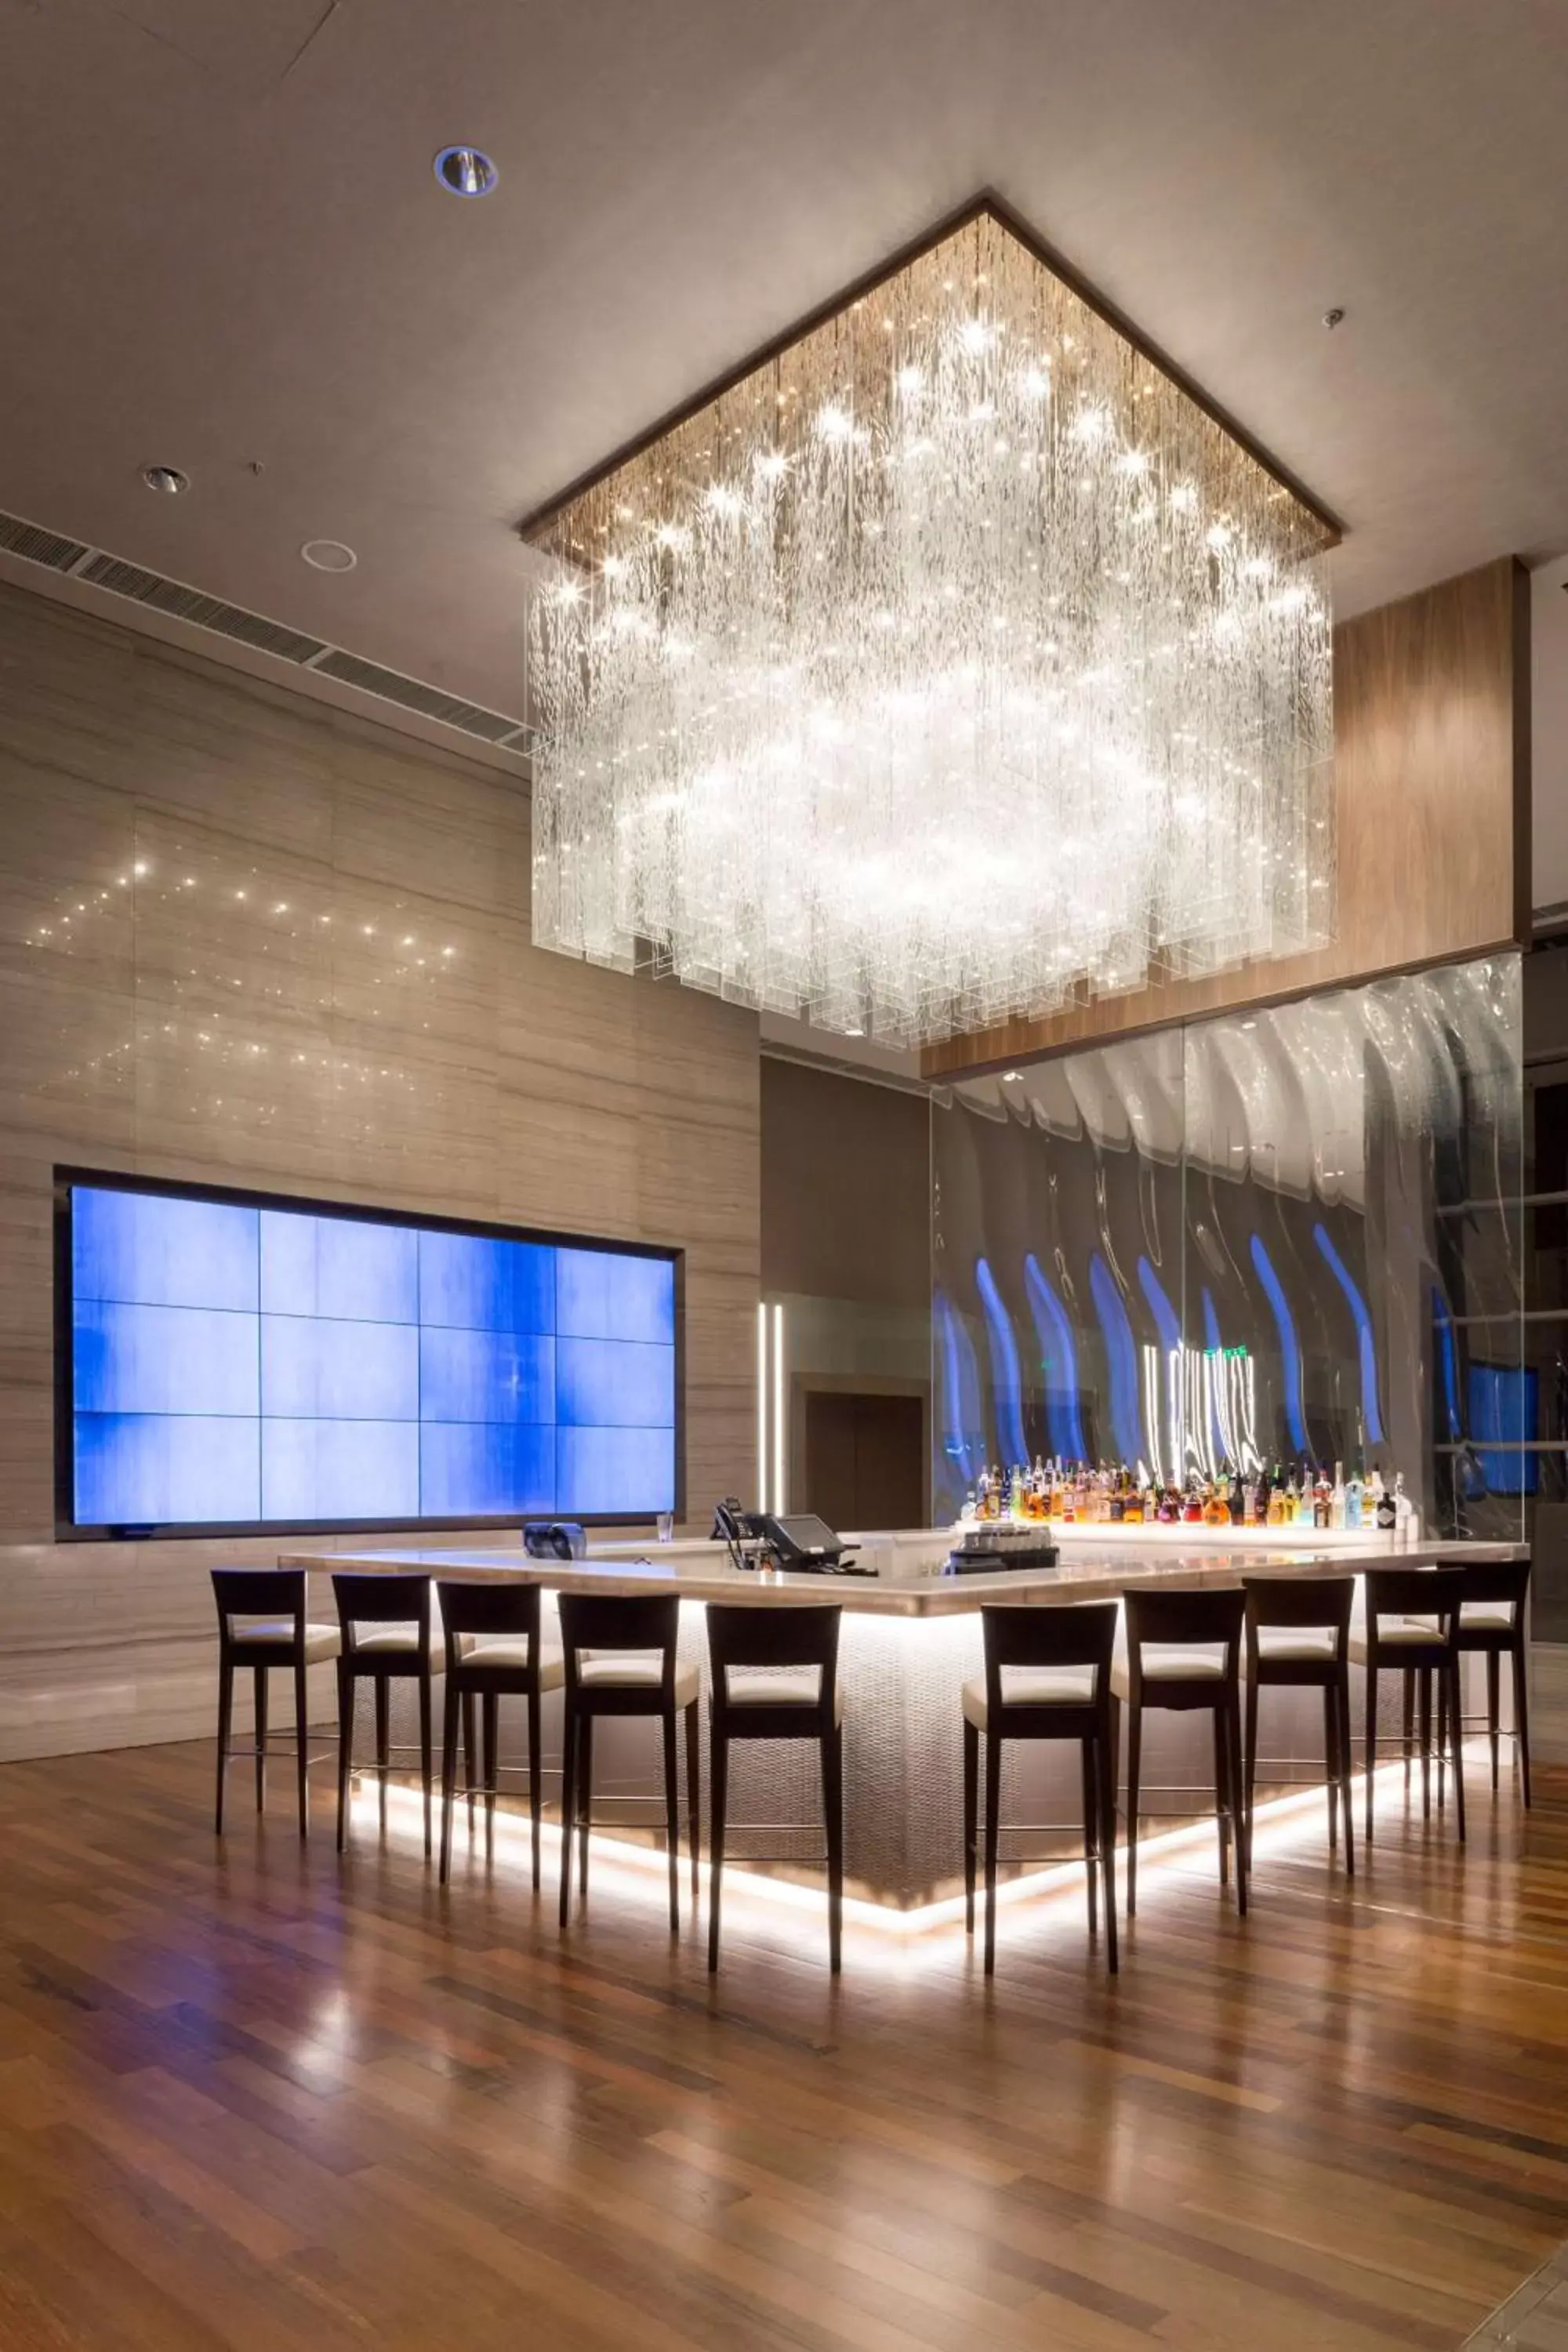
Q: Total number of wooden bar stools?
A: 10